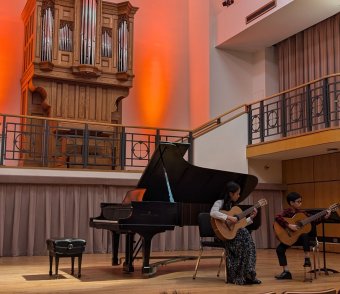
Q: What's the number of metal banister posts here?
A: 11